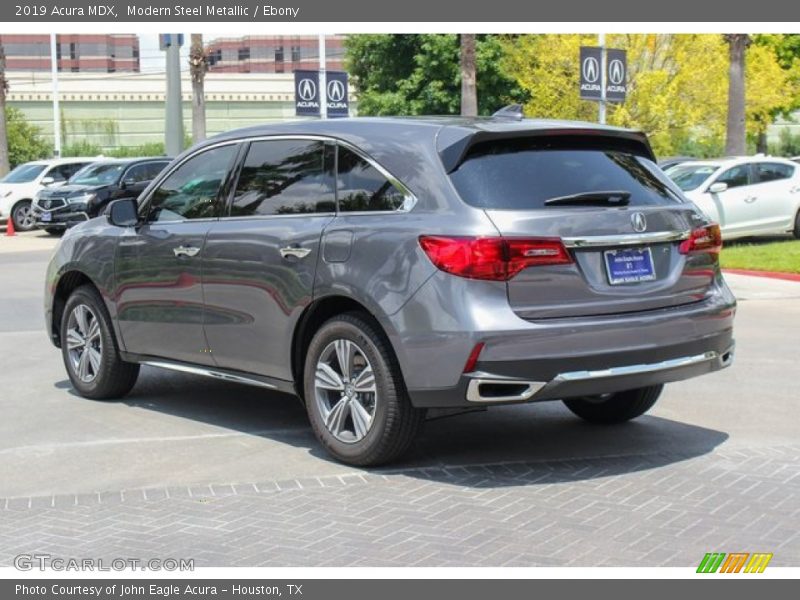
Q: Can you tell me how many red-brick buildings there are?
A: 2